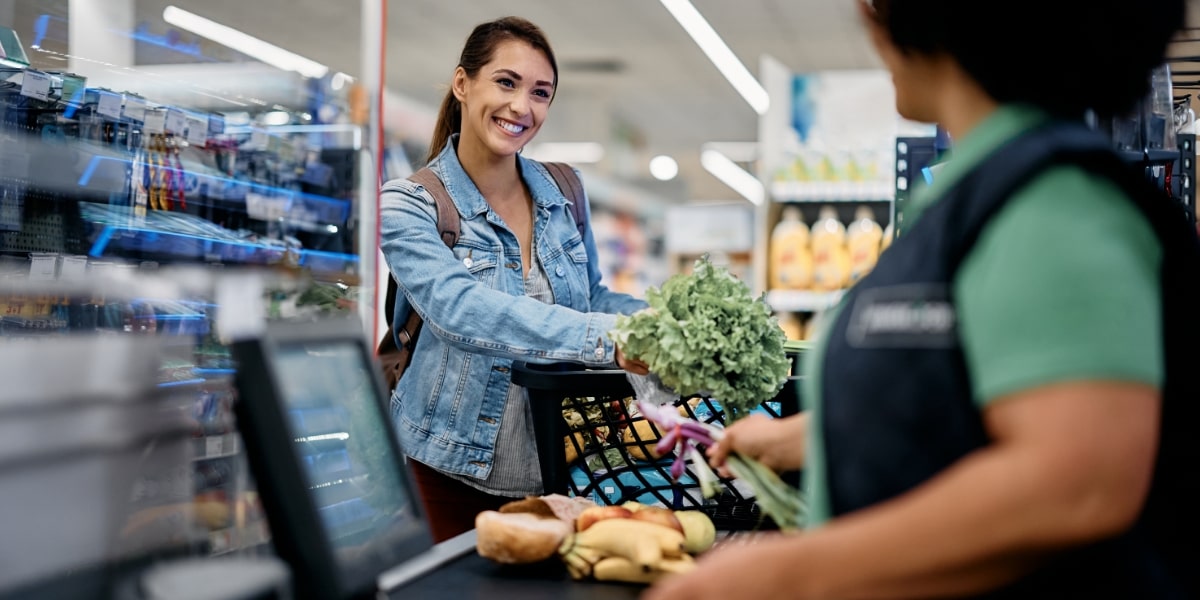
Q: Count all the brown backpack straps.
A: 2